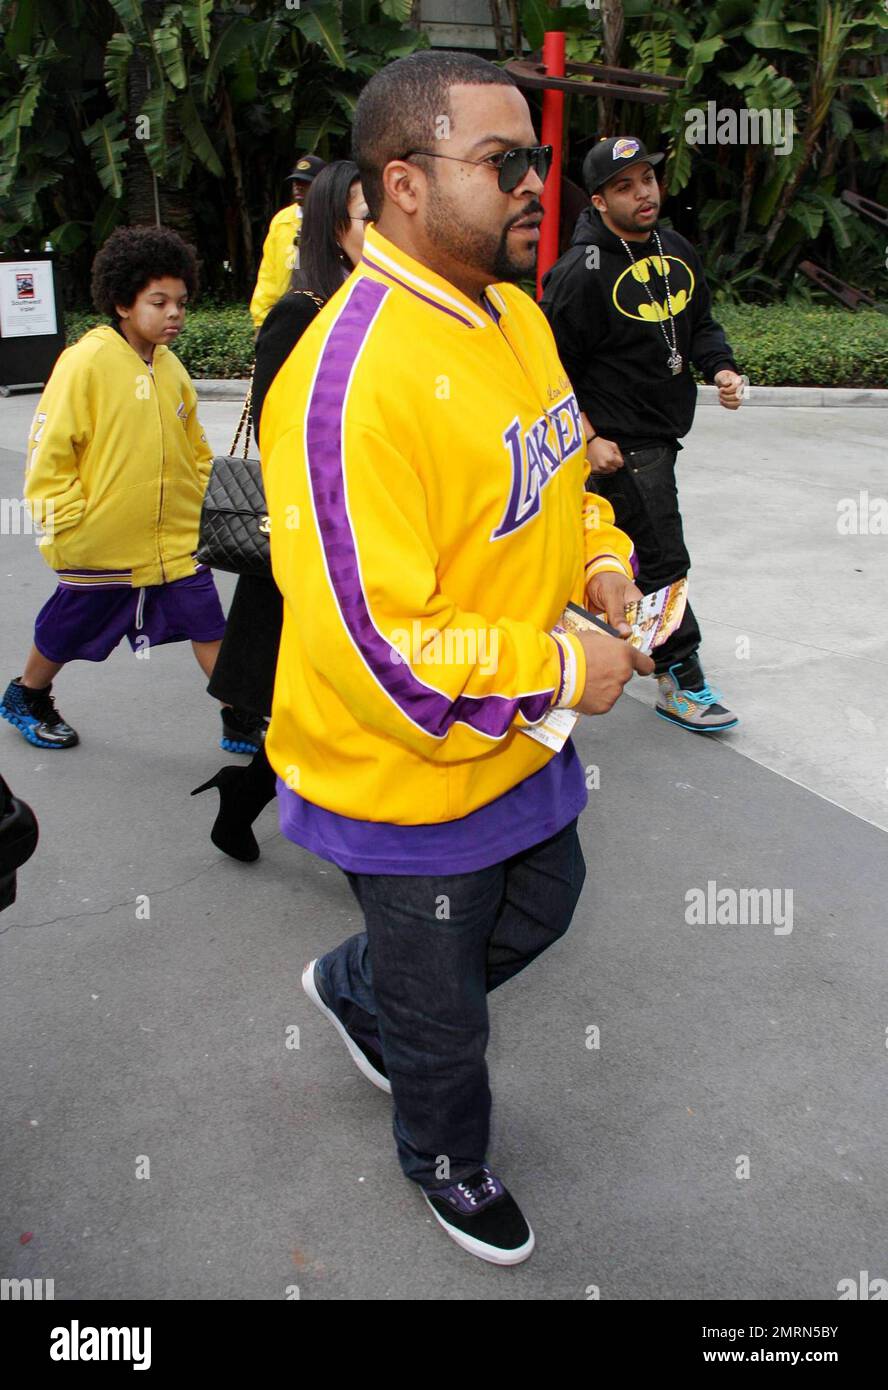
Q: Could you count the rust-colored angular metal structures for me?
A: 3